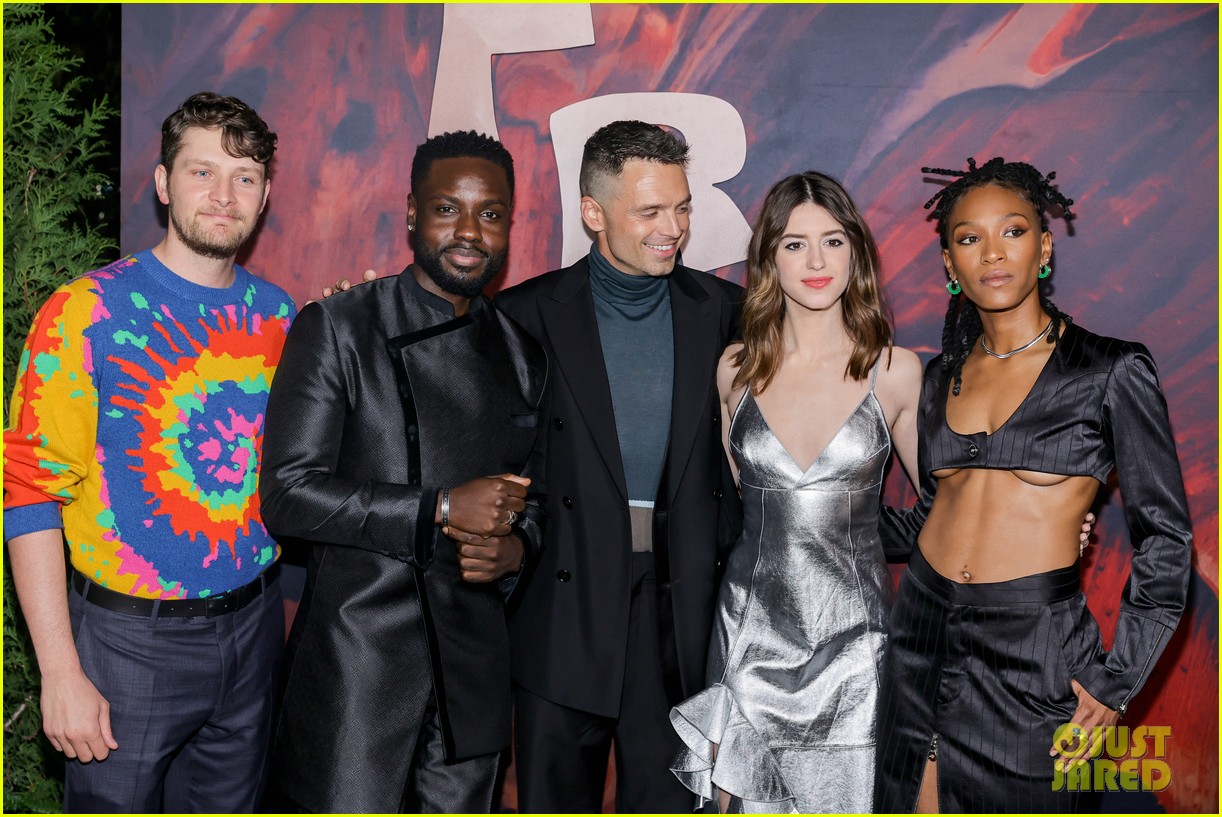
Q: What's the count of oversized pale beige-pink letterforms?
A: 2